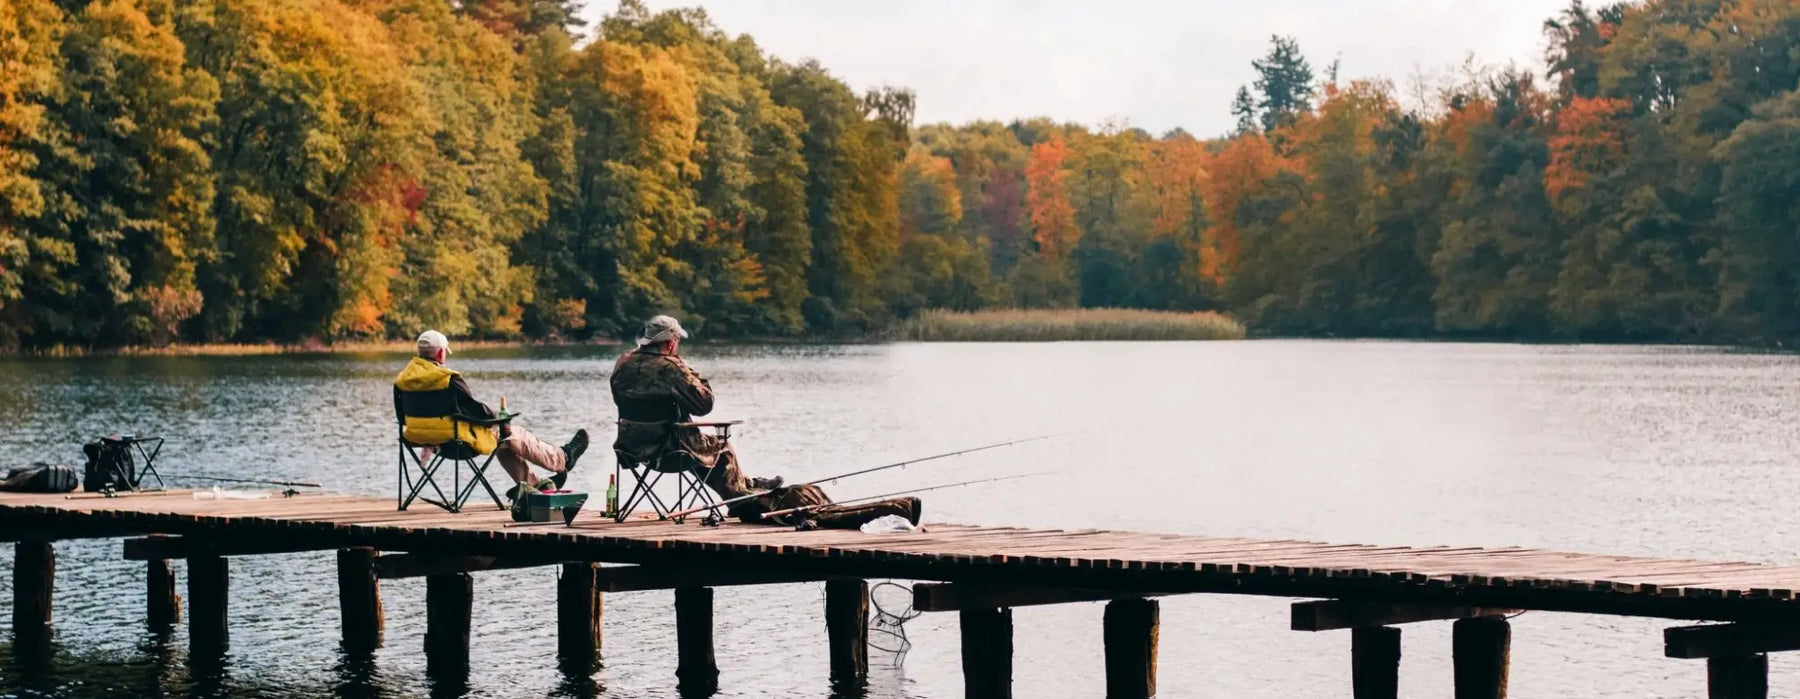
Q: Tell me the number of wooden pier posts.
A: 13